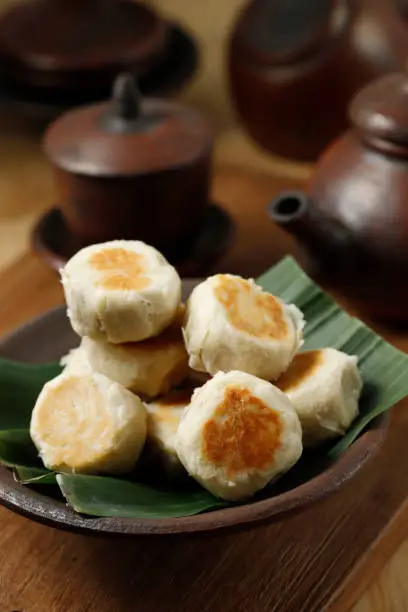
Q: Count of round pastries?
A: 7